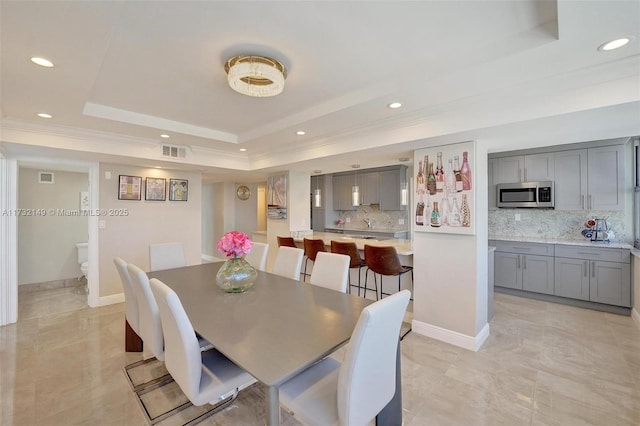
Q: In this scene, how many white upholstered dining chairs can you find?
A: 8